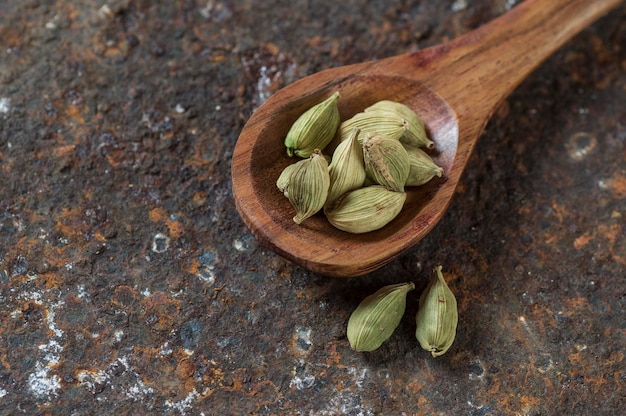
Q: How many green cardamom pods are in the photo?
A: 11